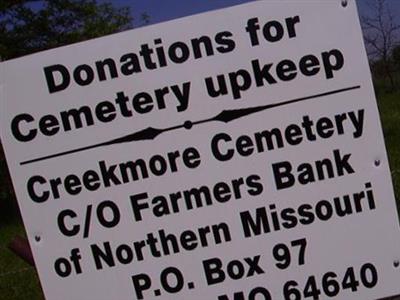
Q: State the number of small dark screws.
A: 4